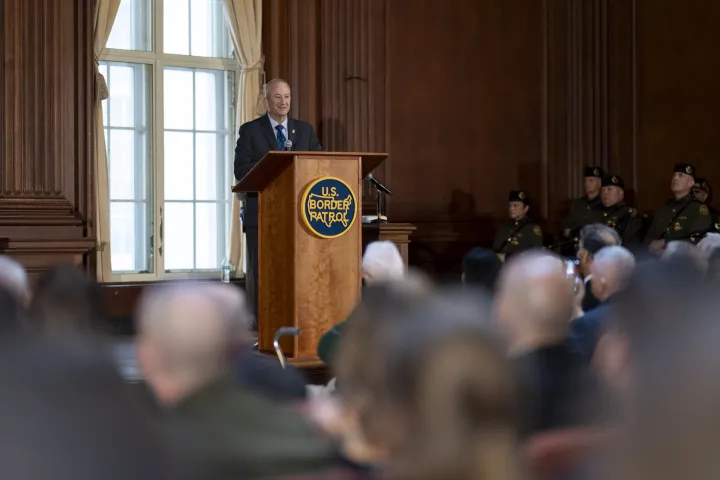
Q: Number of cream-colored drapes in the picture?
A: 2